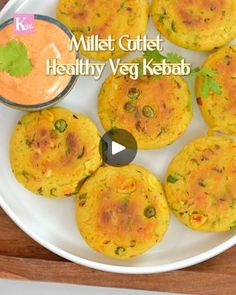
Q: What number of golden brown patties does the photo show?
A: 7